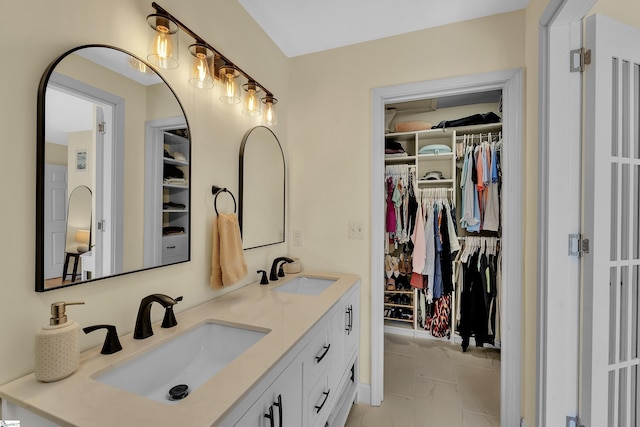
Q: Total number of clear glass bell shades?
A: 5